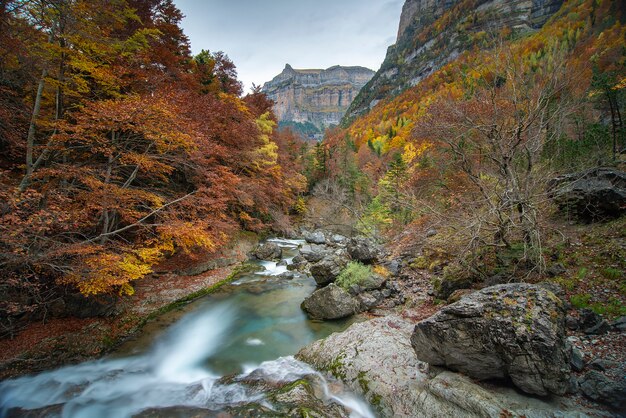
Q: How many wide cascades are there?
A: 1